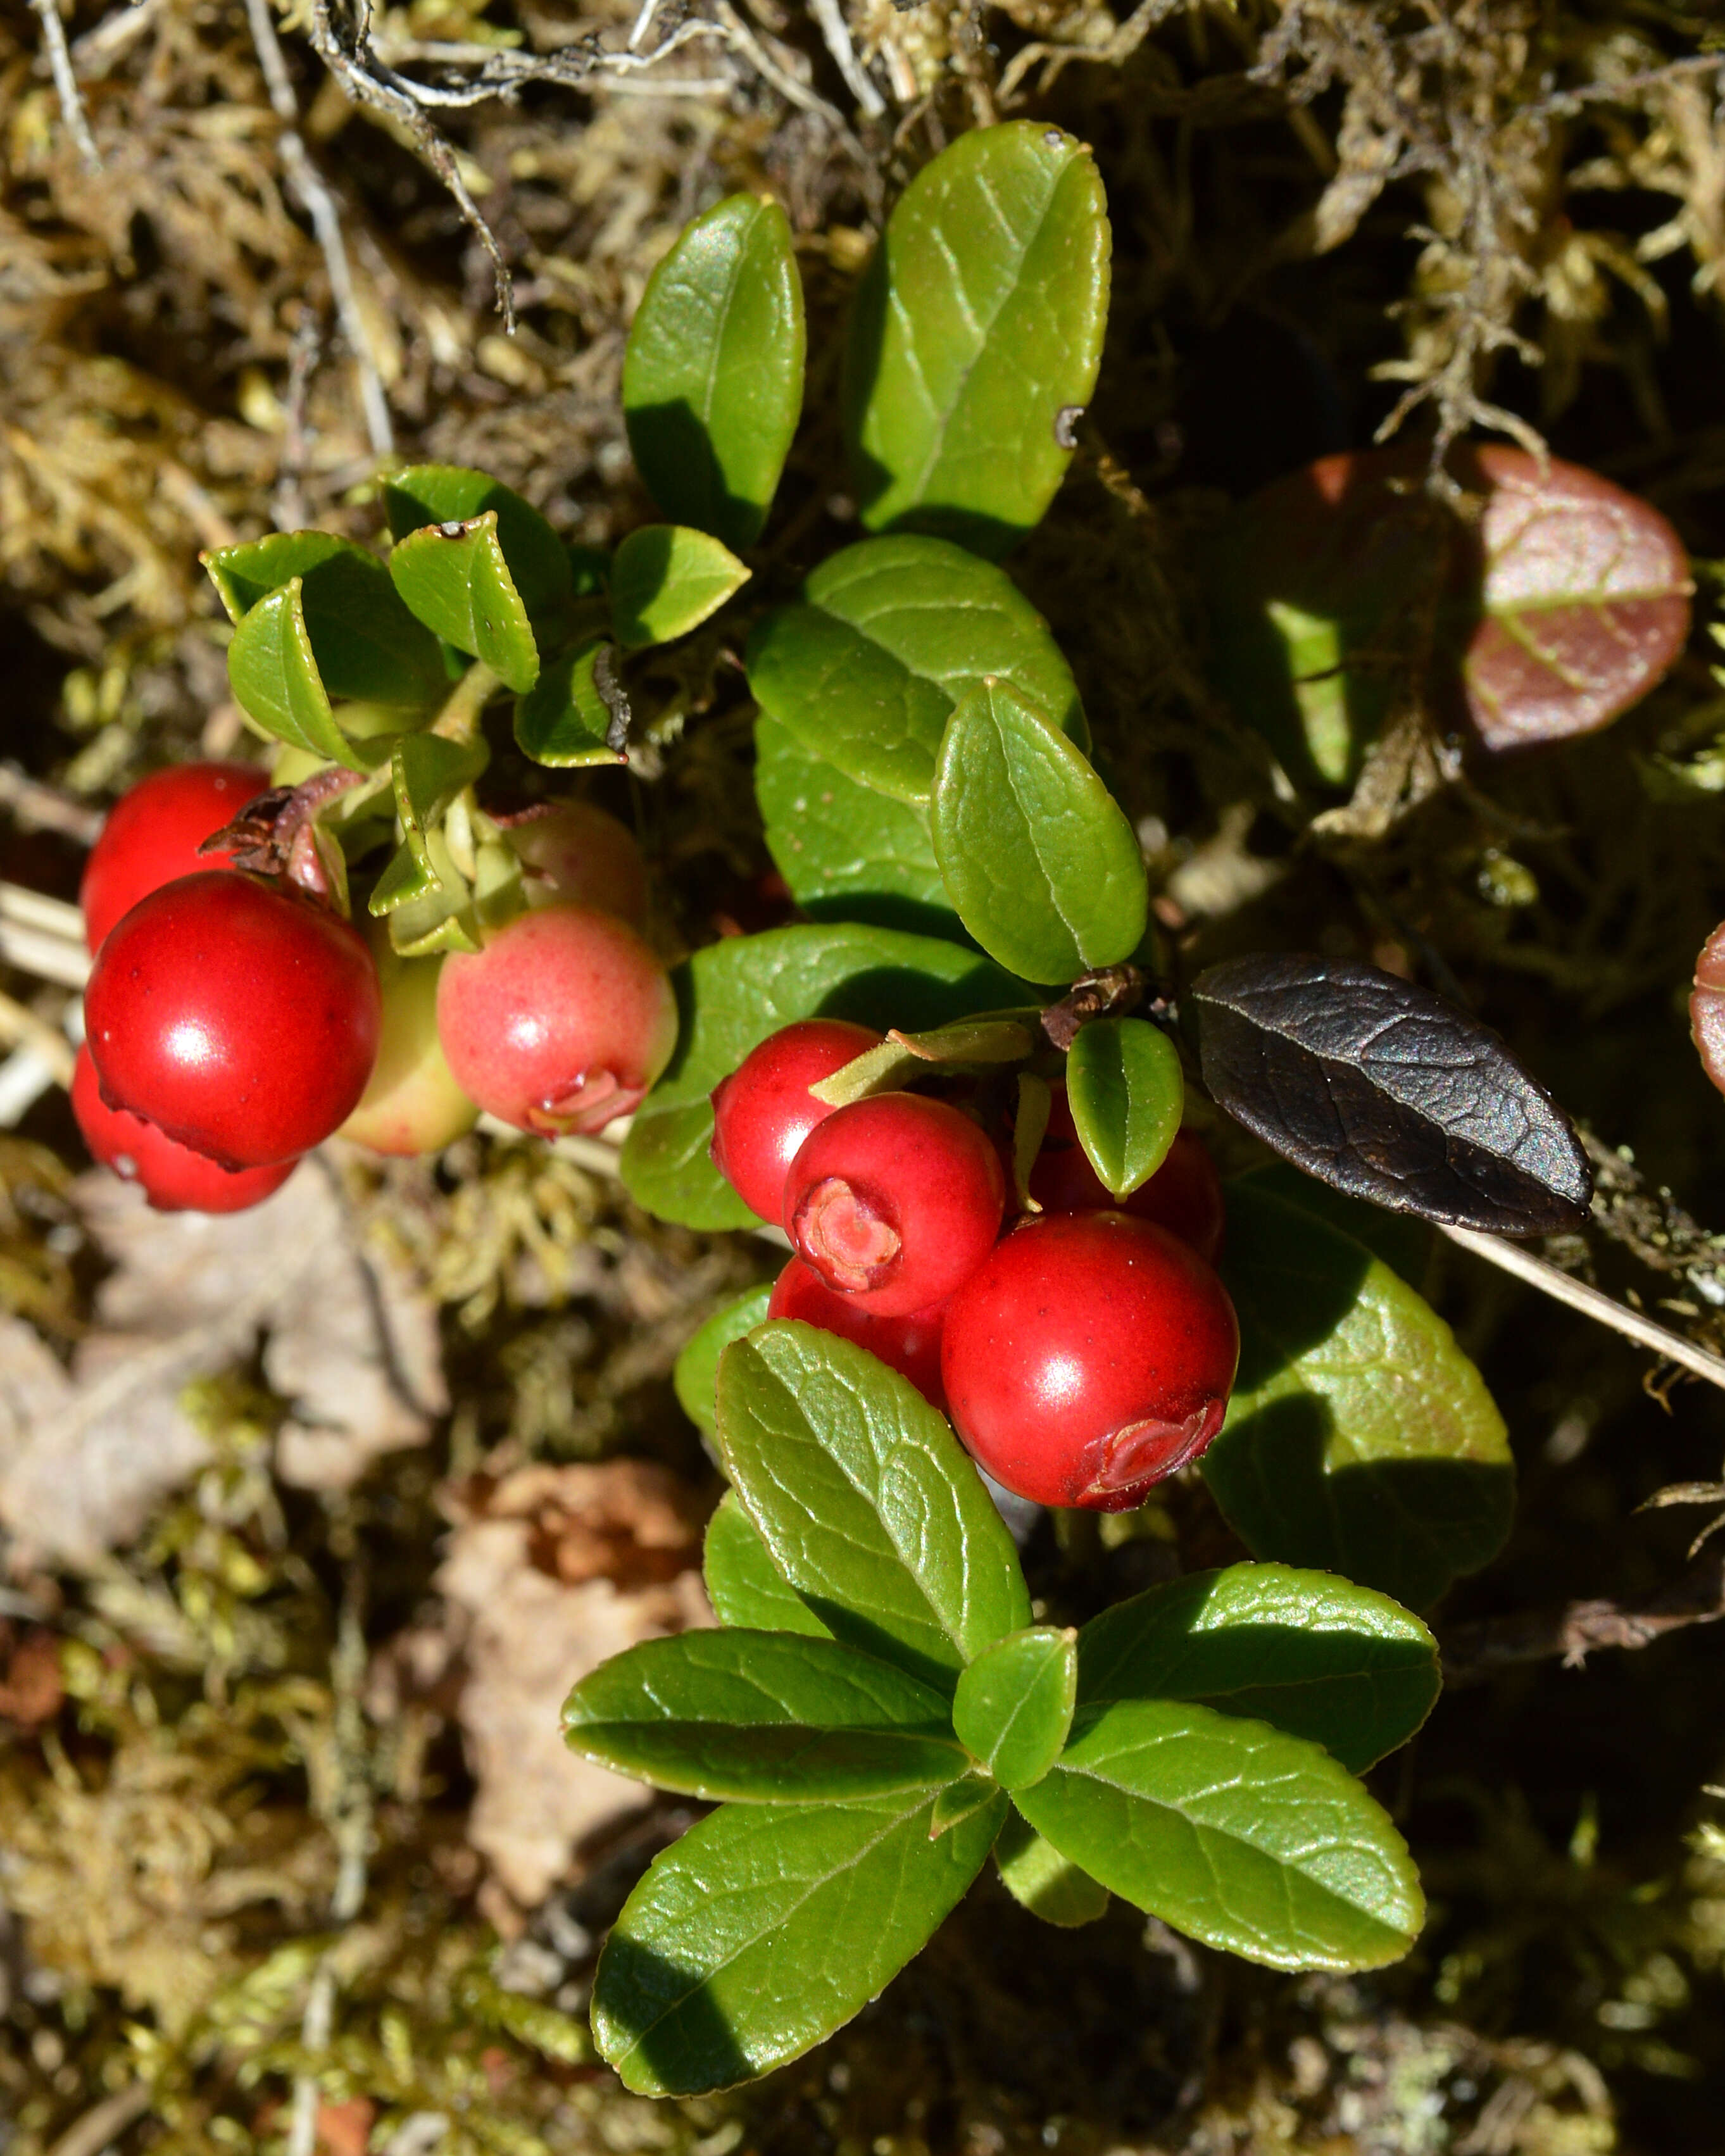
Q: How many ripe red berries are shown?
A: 8